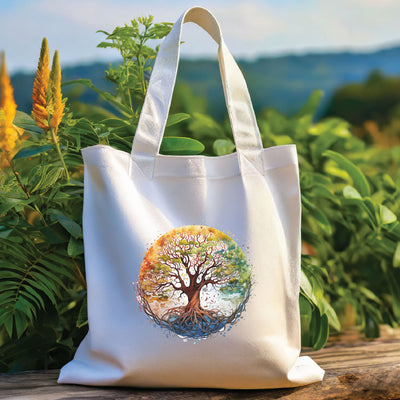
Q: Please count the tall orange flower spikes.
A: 3